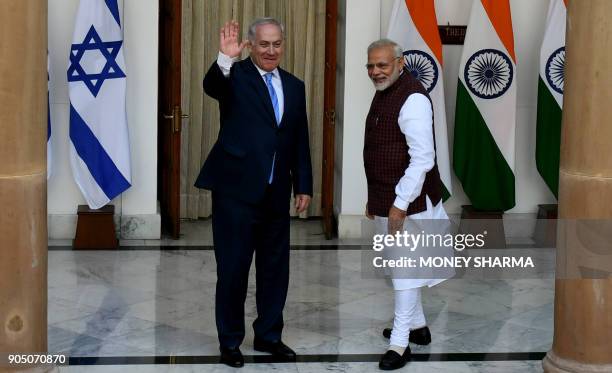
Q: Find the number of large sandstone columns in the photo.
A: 2